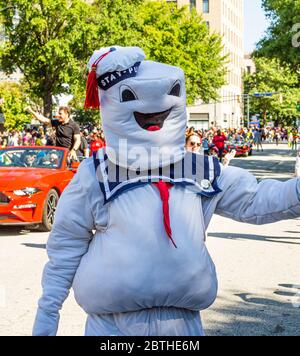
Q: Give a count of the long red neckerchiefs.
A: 1